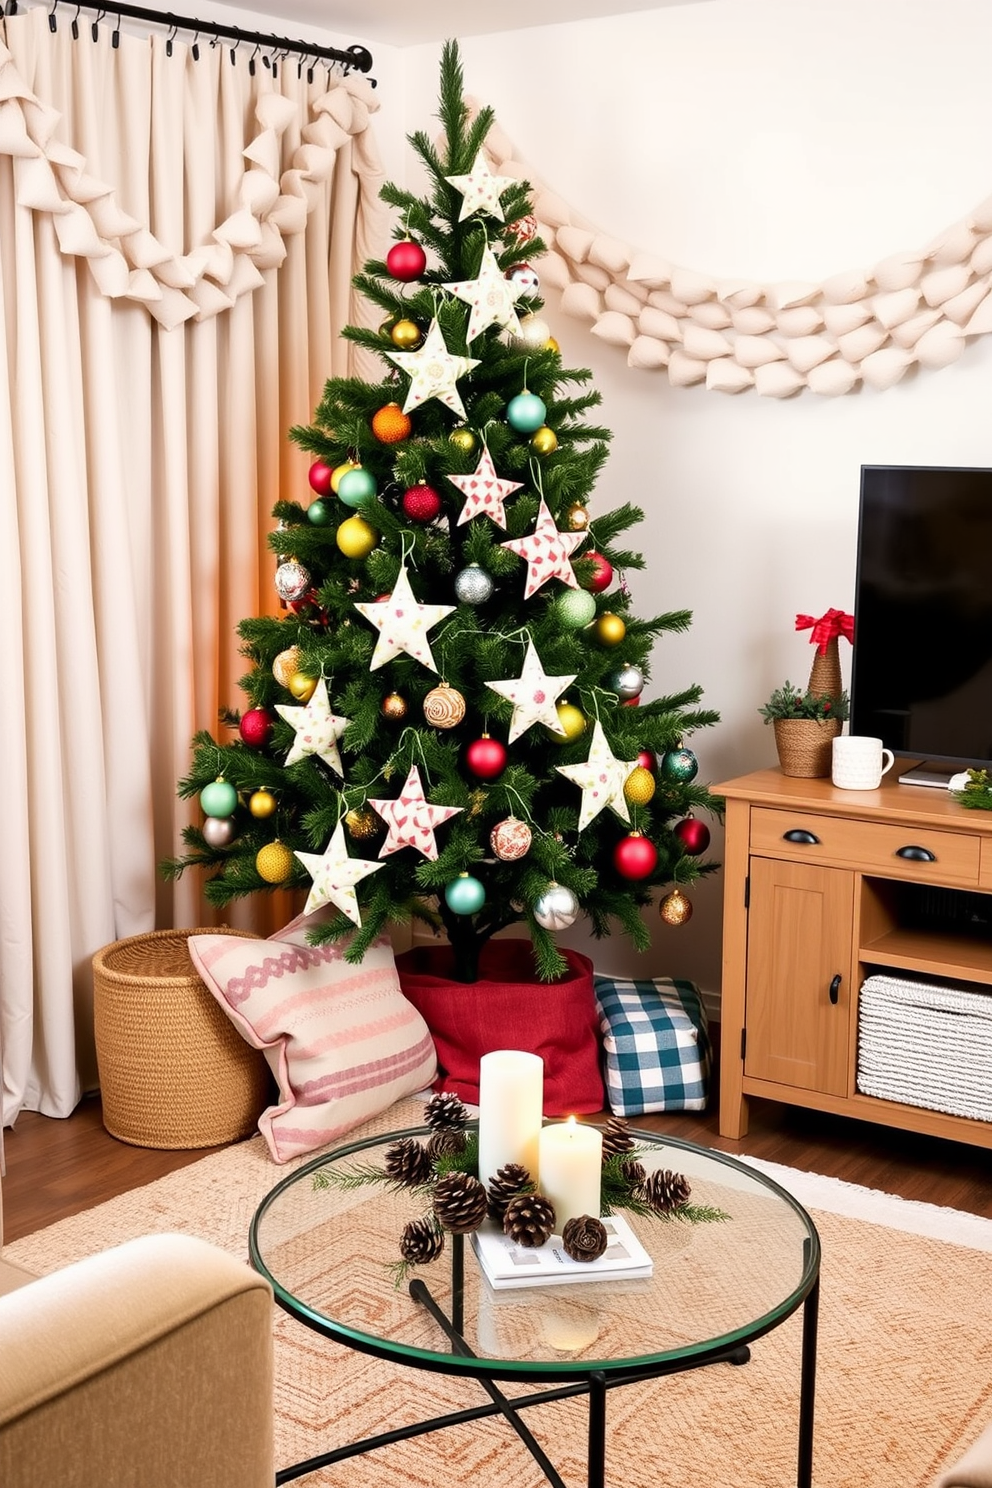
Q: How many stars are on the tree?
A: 11